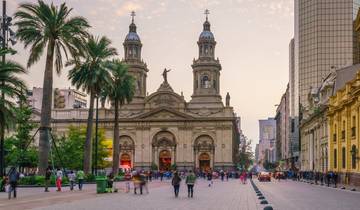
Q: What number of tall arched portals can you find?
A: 3